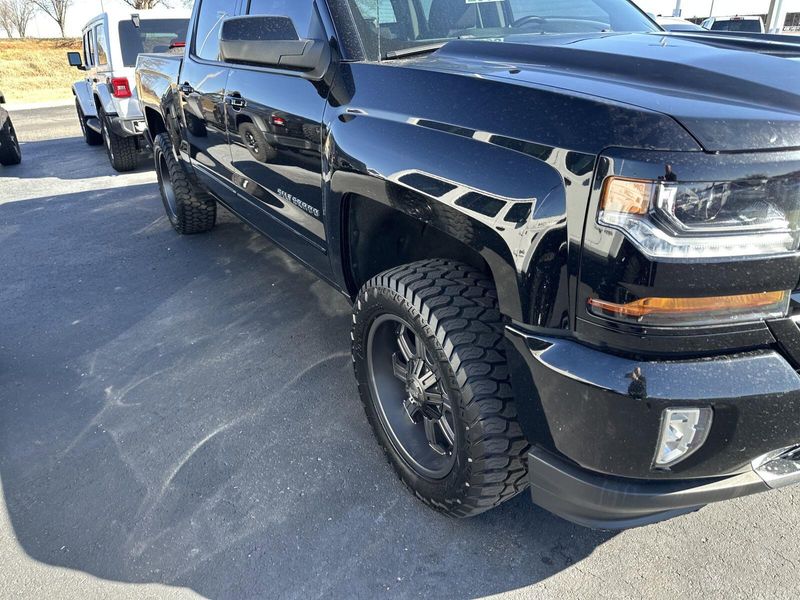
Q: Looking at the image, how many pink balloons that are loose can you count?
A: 0